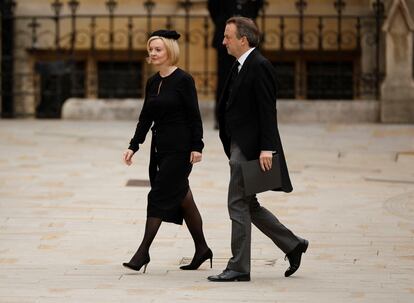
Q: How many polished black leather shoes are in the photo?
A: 2